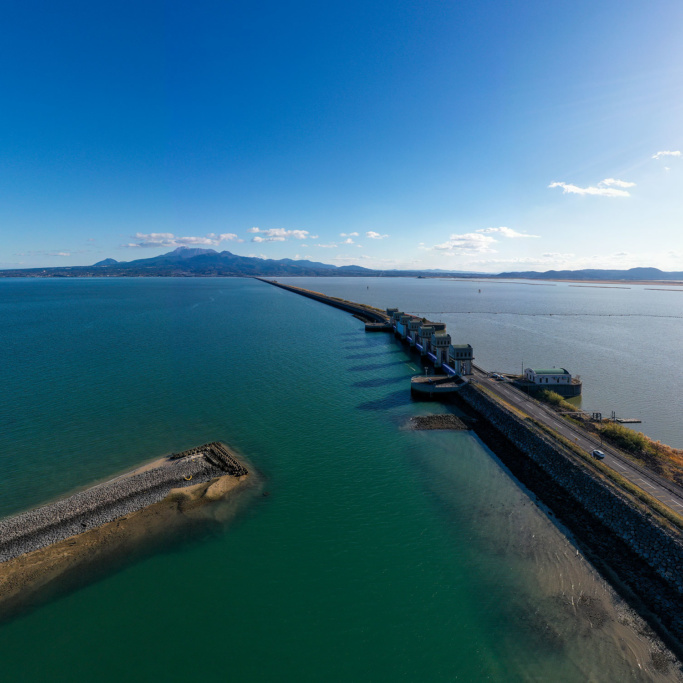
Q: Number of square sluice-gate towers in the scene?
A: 7